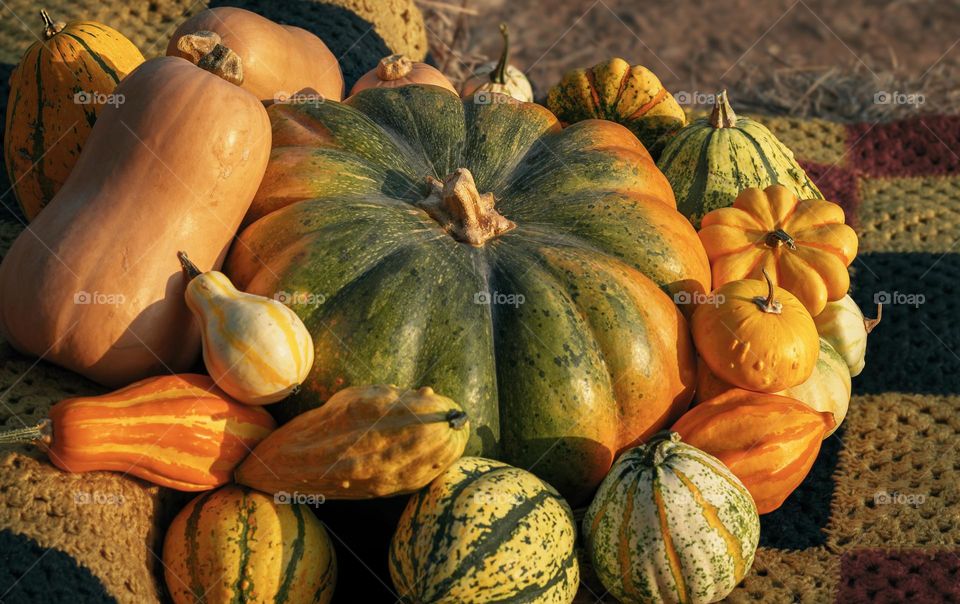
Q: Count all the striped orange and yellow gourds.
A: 2